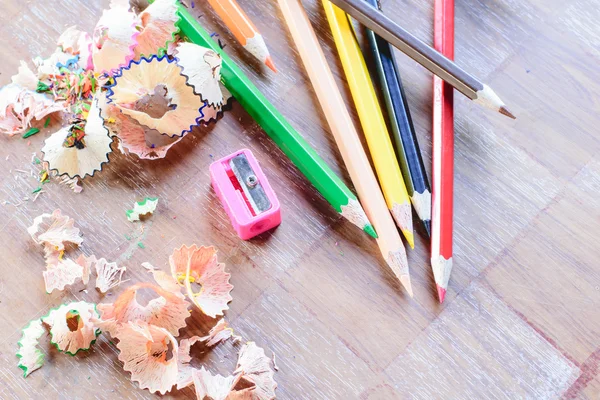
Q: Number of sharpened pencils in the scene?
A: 7